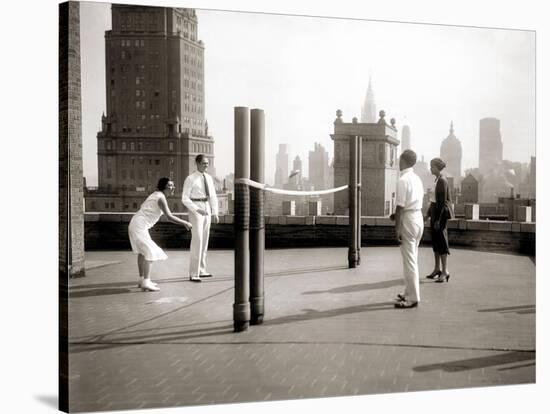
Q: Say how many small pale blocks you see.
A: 4